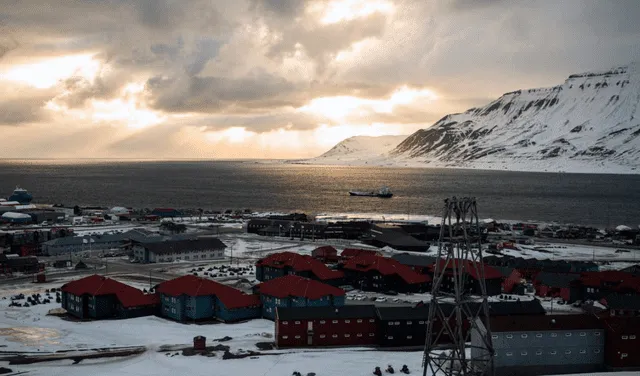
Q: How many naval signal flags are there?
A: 0